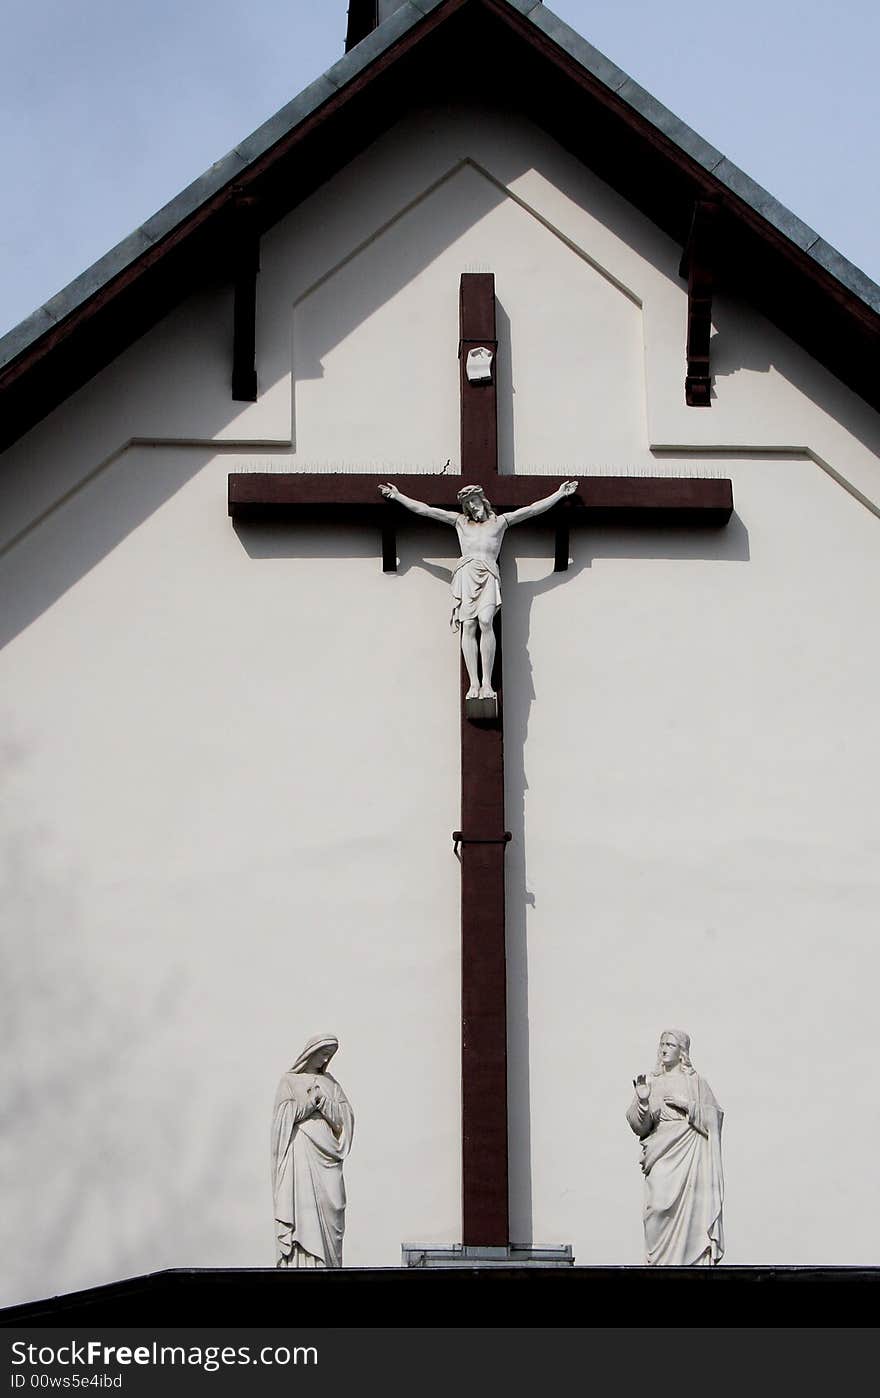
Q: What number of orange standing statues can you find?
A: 0